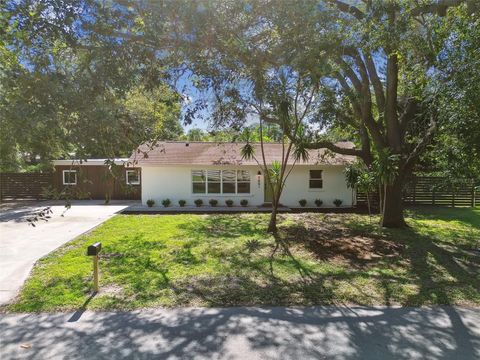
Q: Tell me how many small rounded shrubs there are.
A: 10